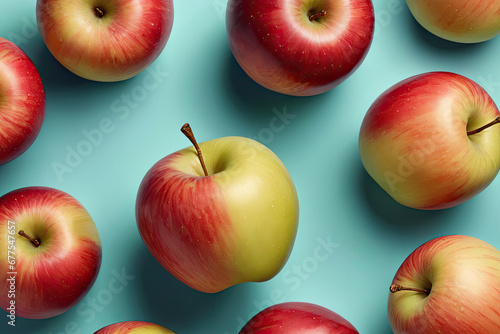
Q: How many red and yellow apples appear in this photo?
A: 10